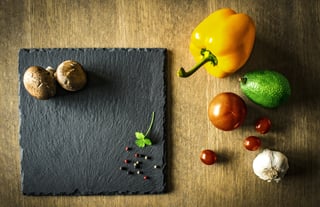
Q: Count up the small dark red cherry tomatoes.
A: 3